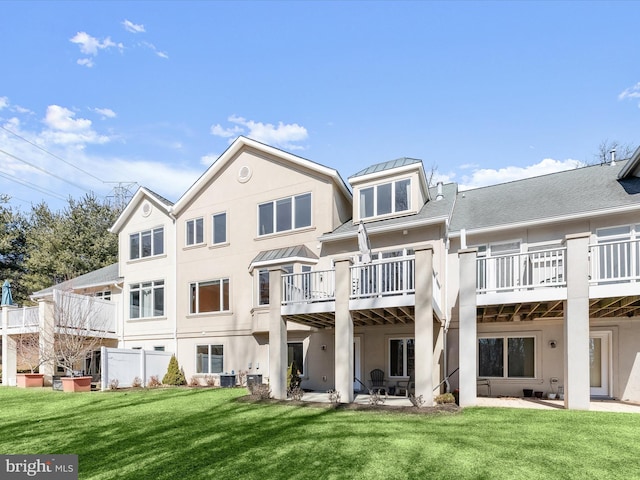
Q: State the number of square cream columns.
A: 7